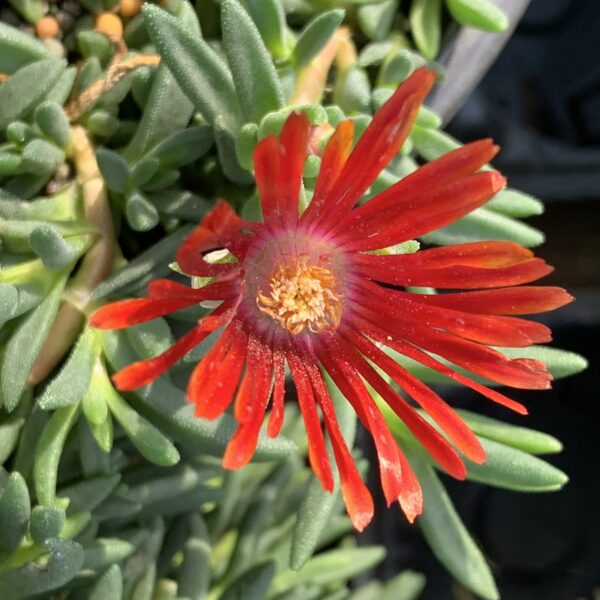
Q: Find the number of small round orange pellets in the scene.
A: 3